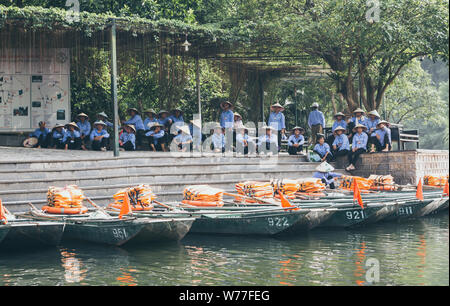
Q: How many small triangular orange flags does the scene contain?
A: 6